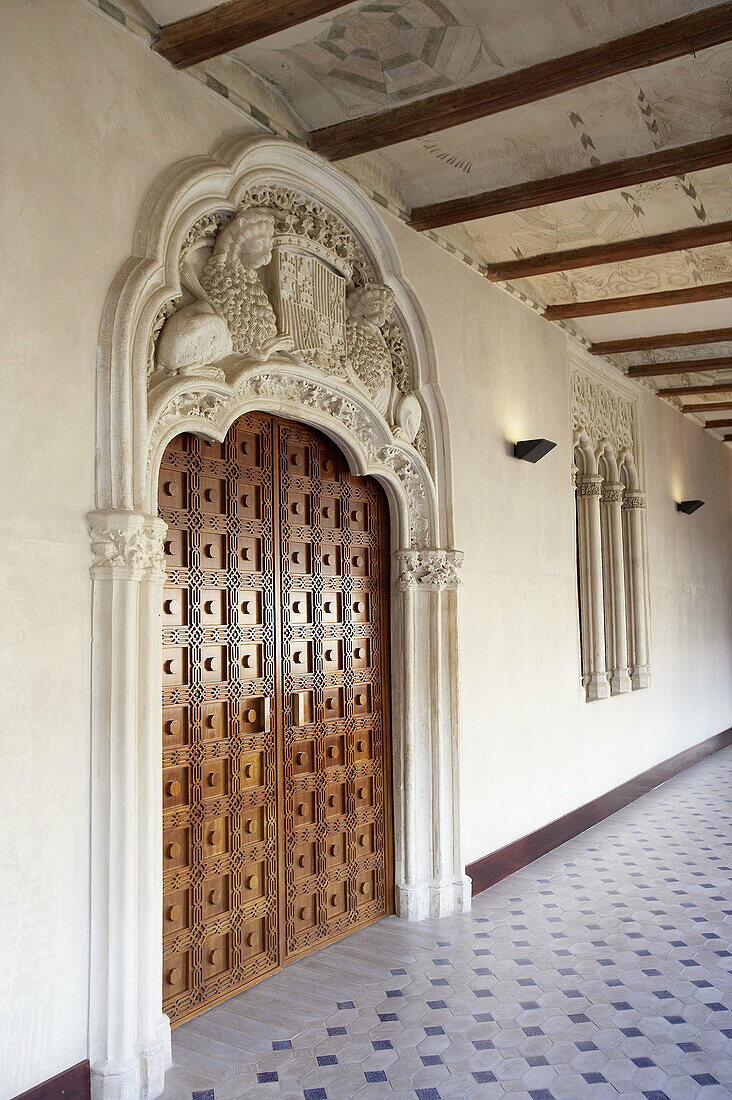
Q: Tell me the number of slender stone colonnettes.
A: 3